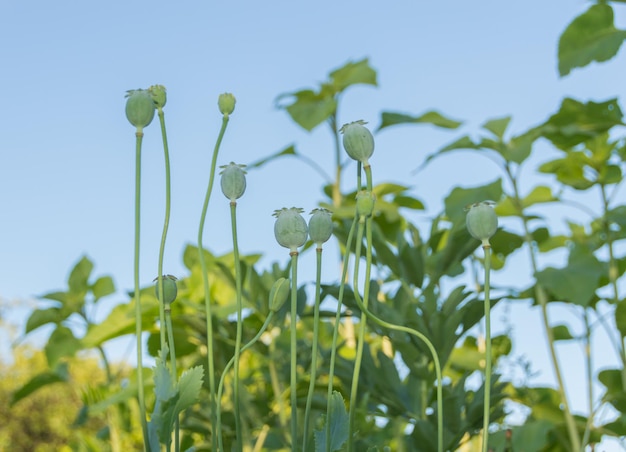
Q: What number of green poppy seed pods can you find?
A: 11